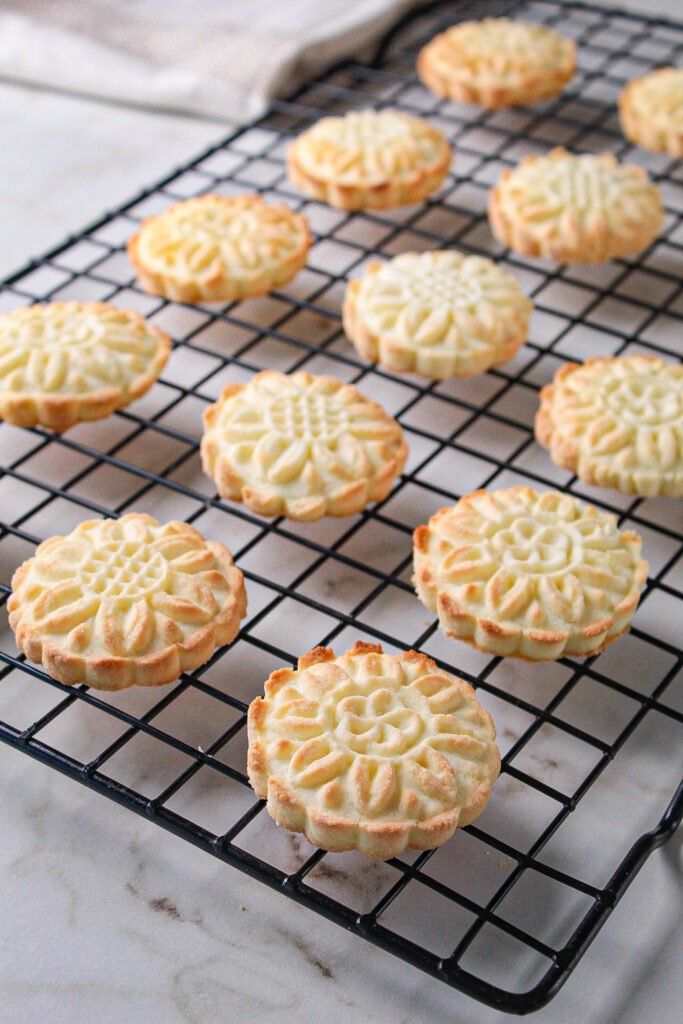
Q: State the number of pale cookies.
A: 12